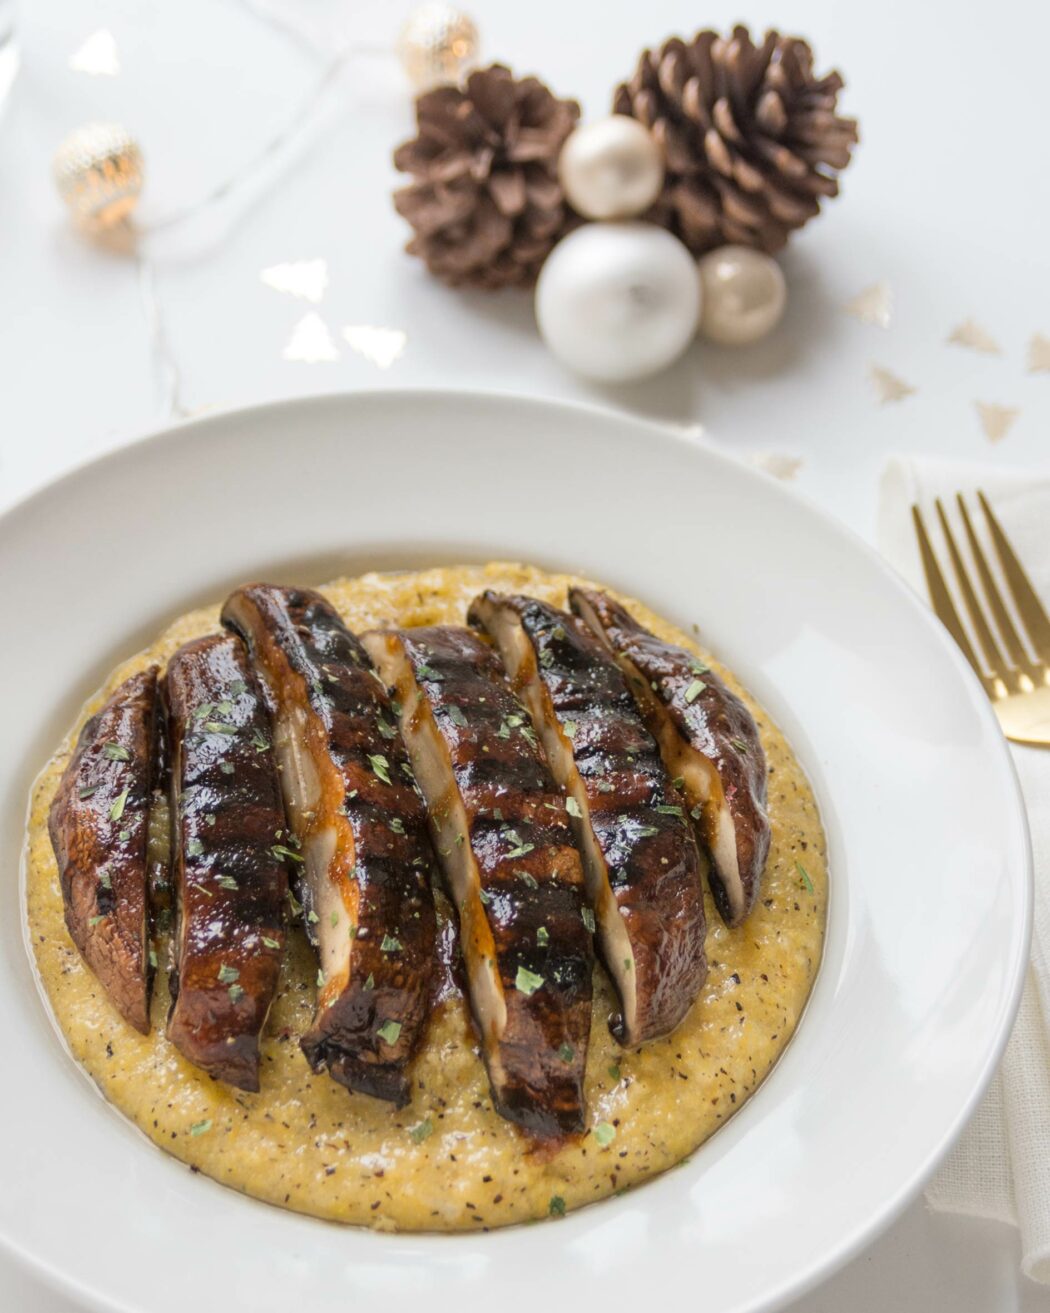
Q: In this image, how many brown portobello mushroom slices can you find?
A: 6